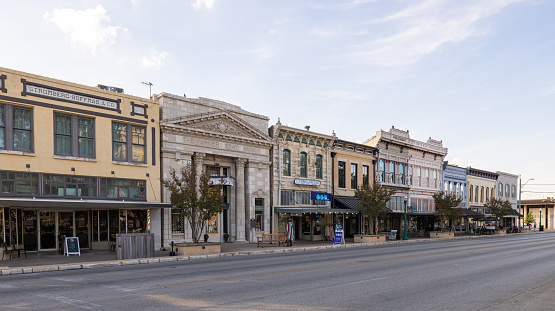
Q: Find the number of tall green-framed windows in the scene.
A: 3